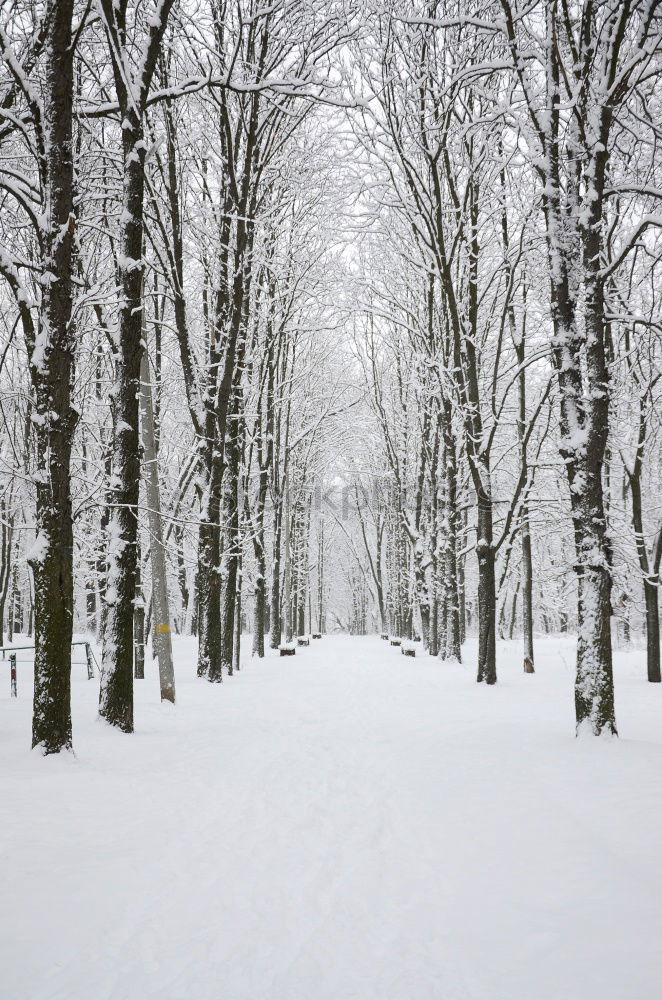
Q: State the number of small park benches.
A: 6